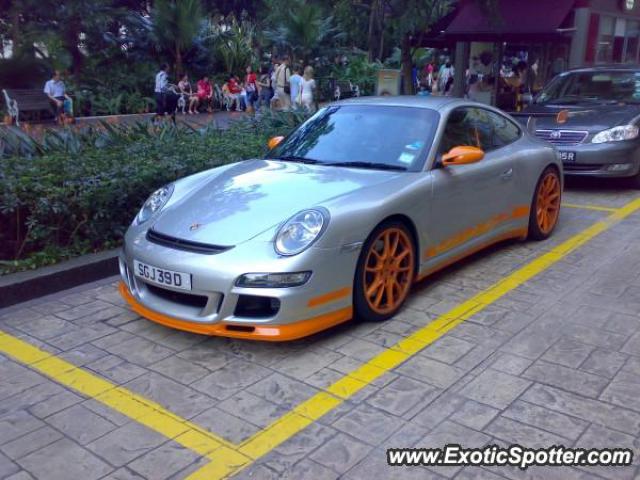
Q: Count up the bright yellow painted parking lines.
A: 3